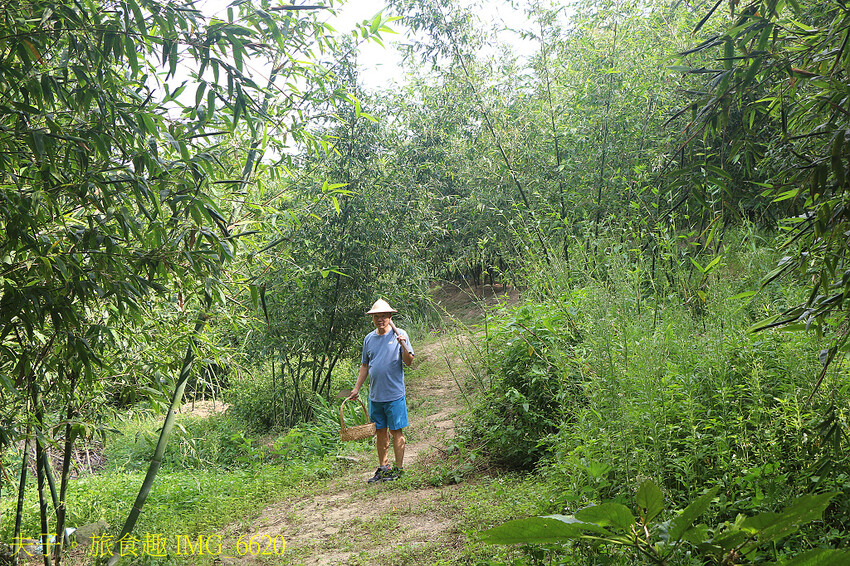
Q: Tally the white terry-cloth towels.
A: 0